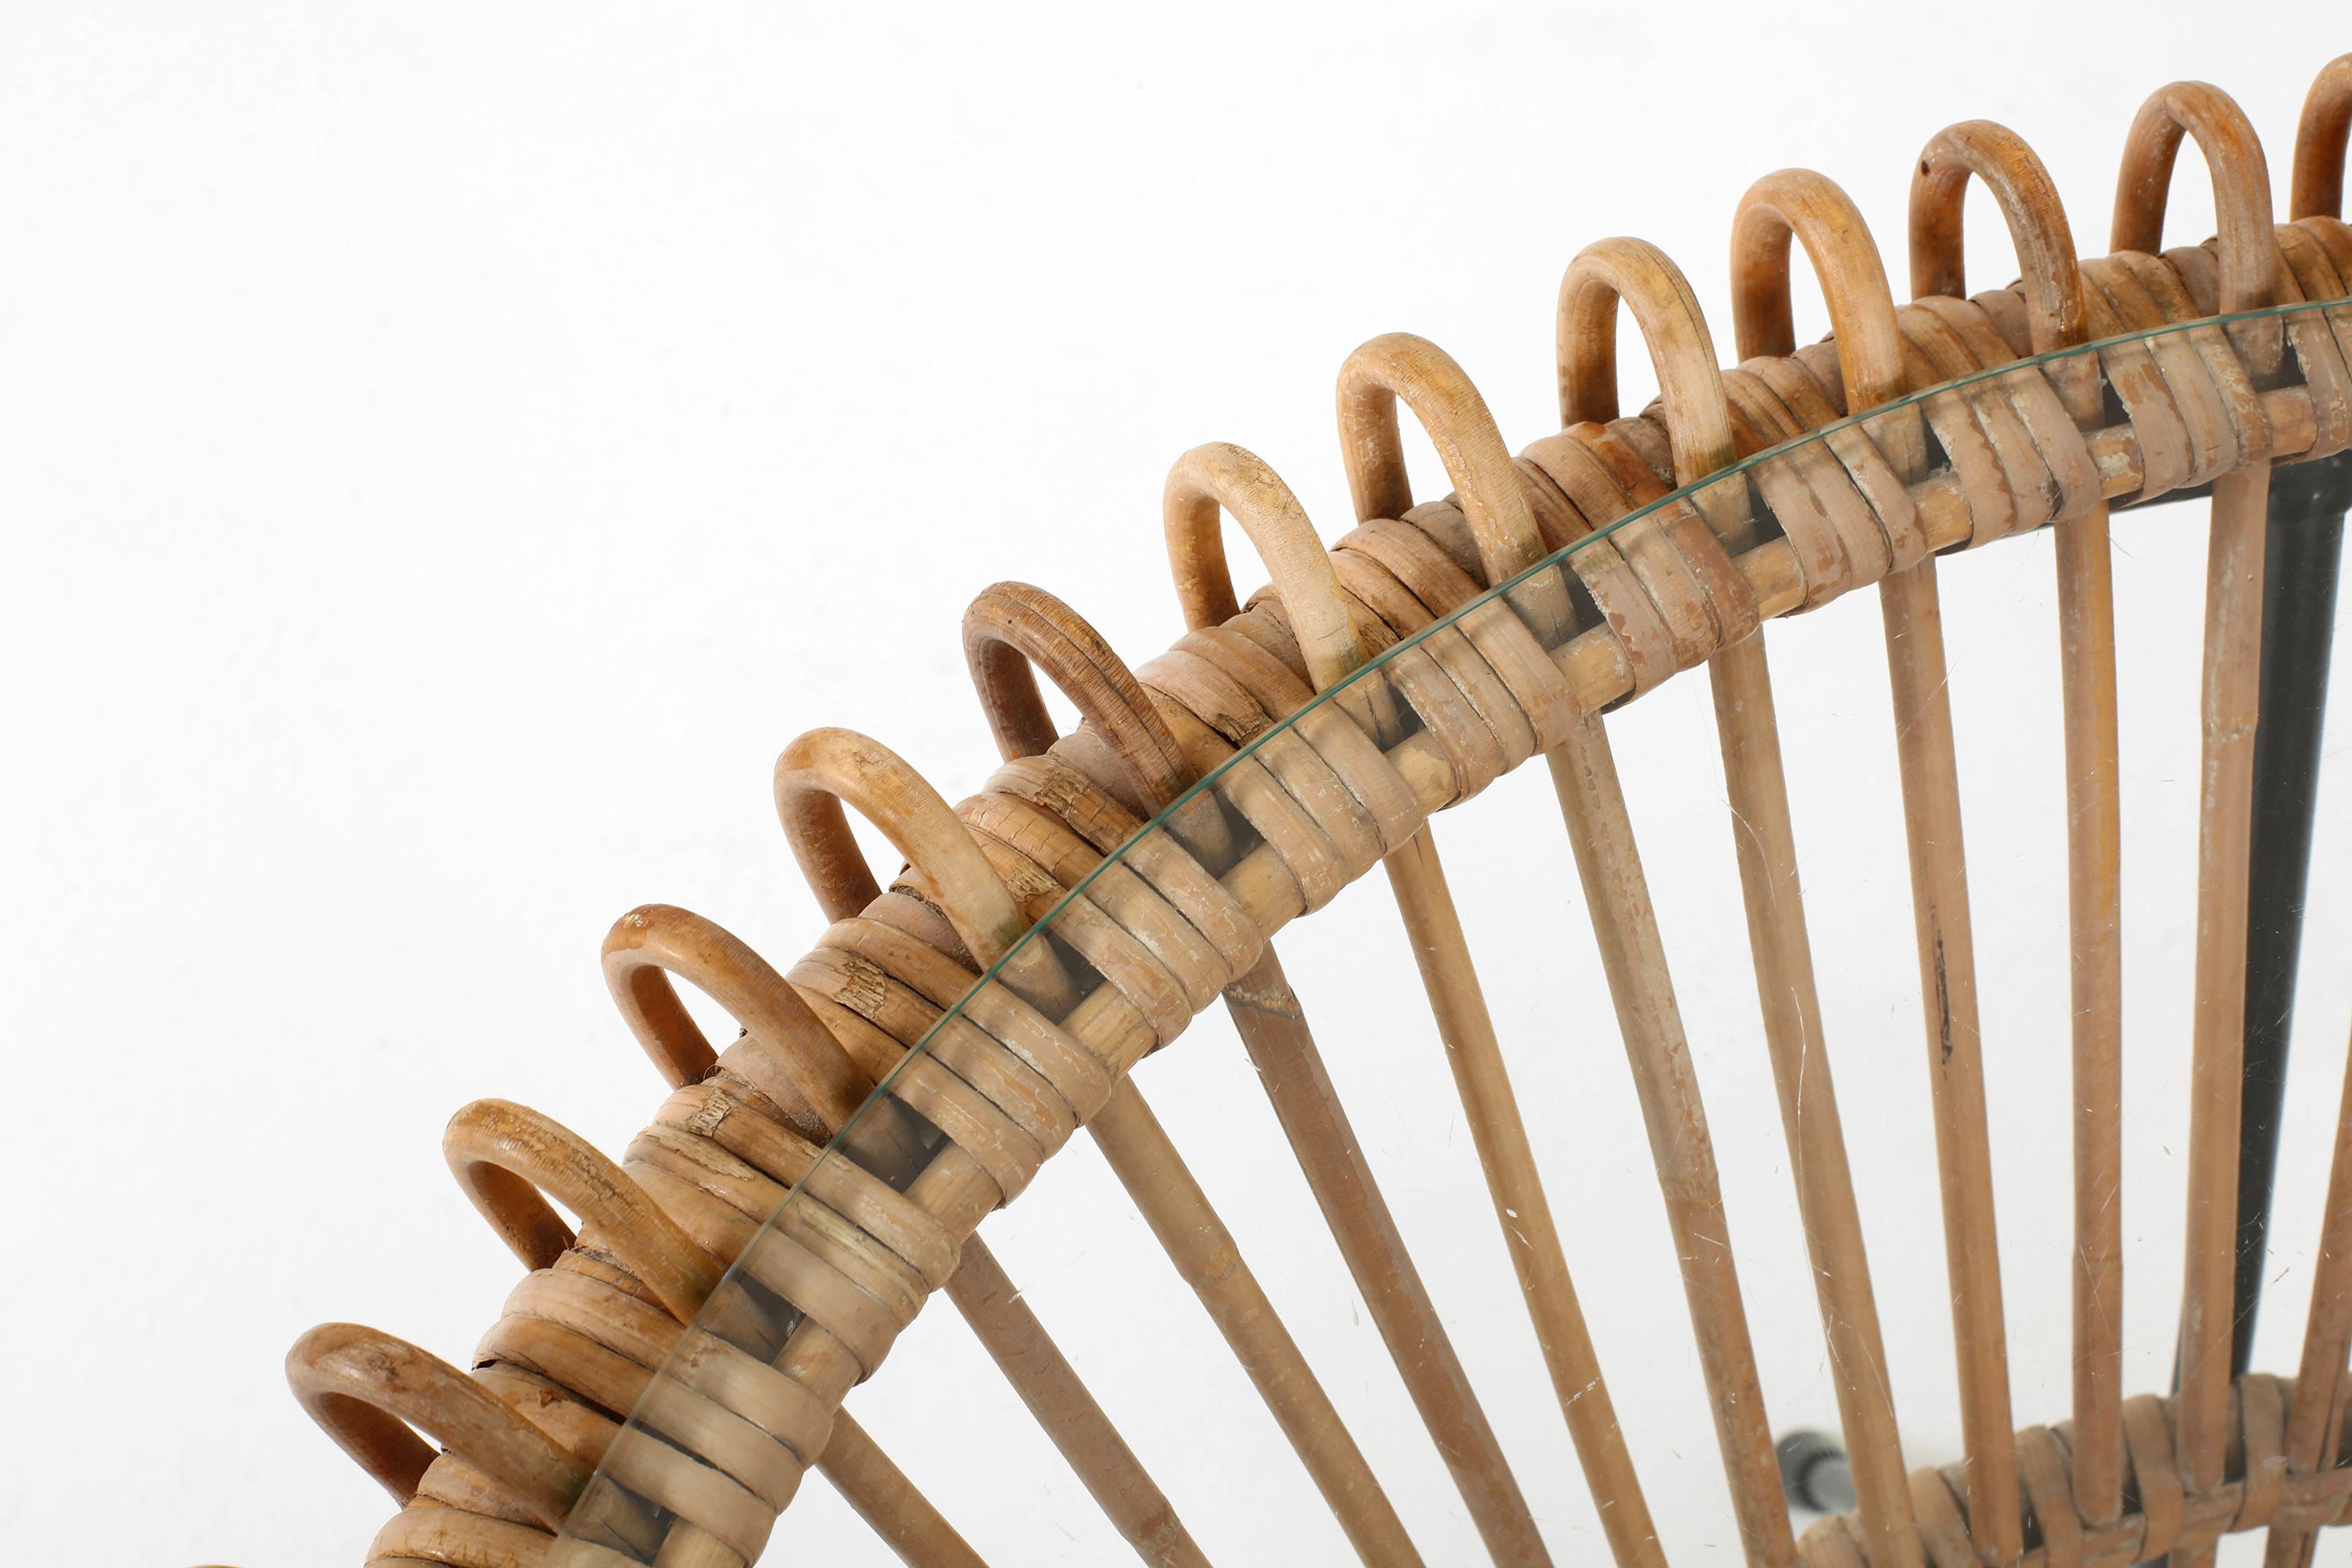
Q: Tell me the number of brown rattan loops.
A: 12